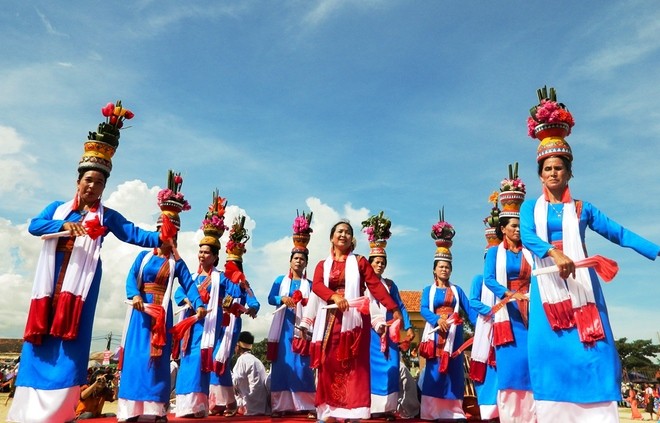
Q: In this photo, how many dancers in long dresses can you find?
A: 11